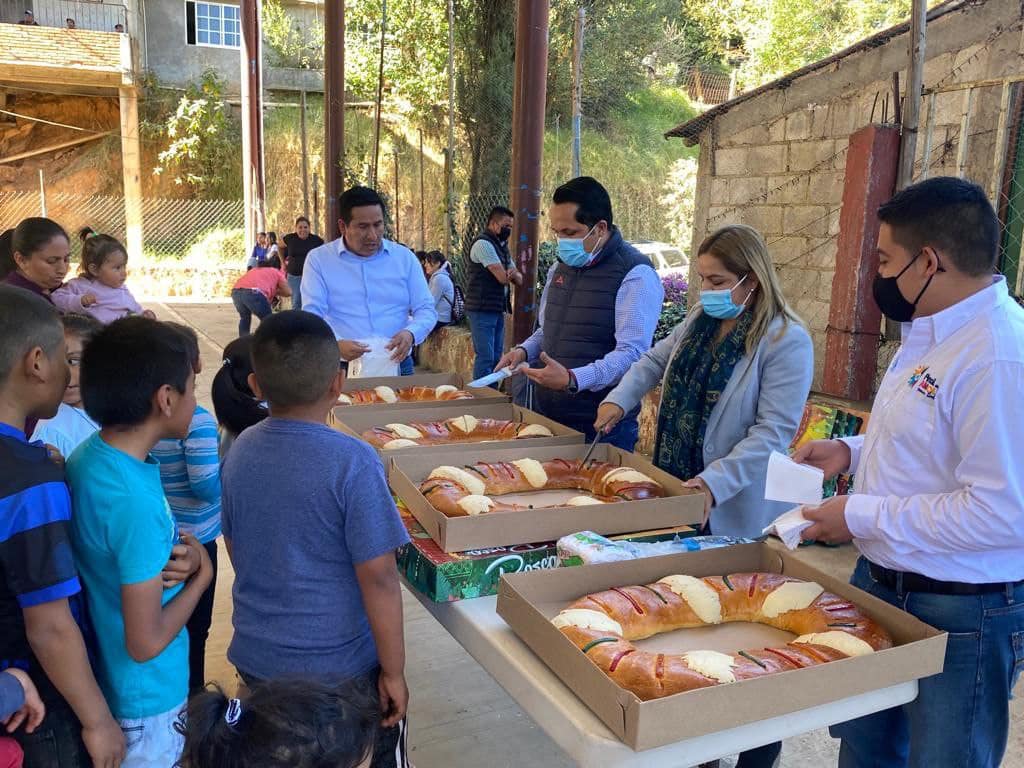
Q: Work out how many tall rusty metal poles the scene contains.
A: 3